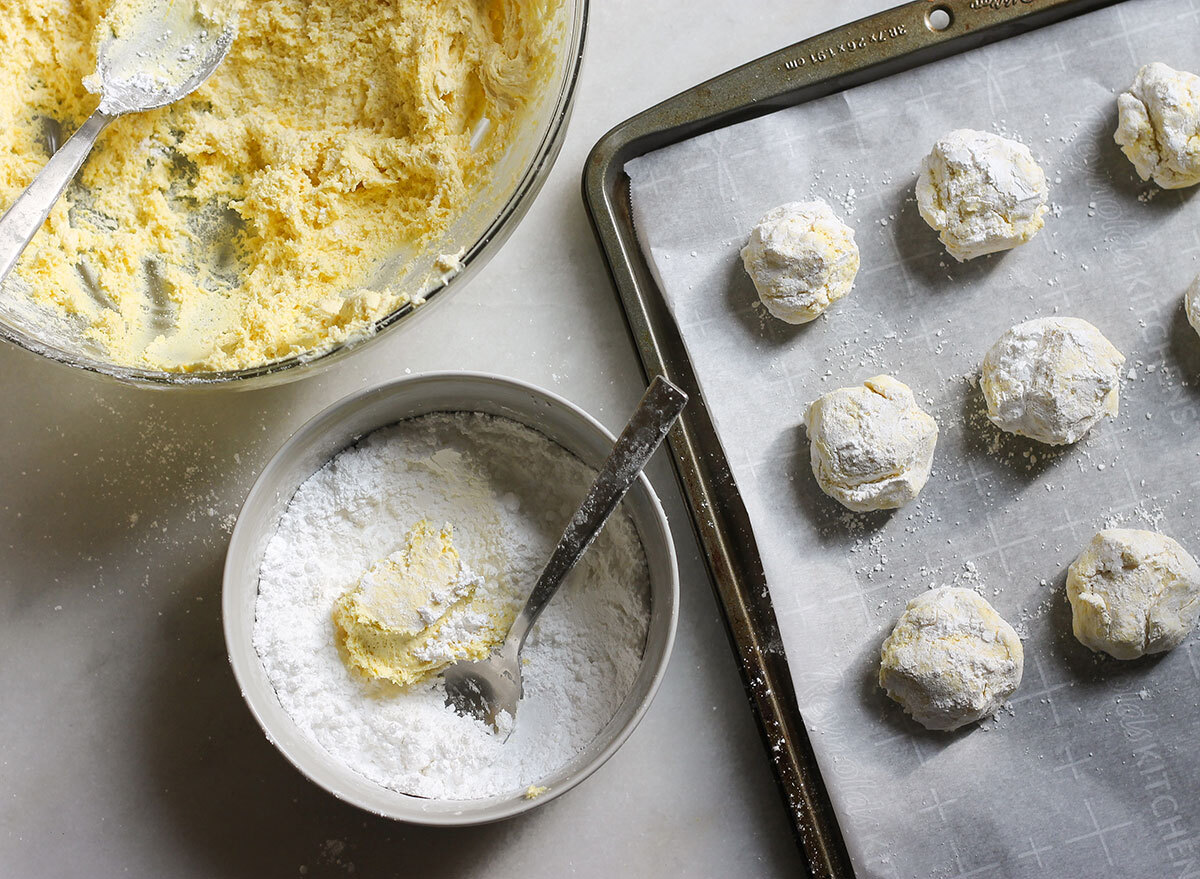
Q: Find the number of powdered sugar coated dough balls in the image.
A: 8